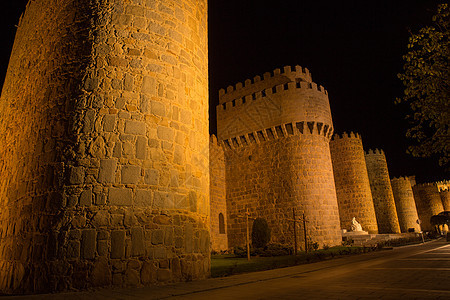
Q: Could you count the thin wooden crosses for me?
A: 3